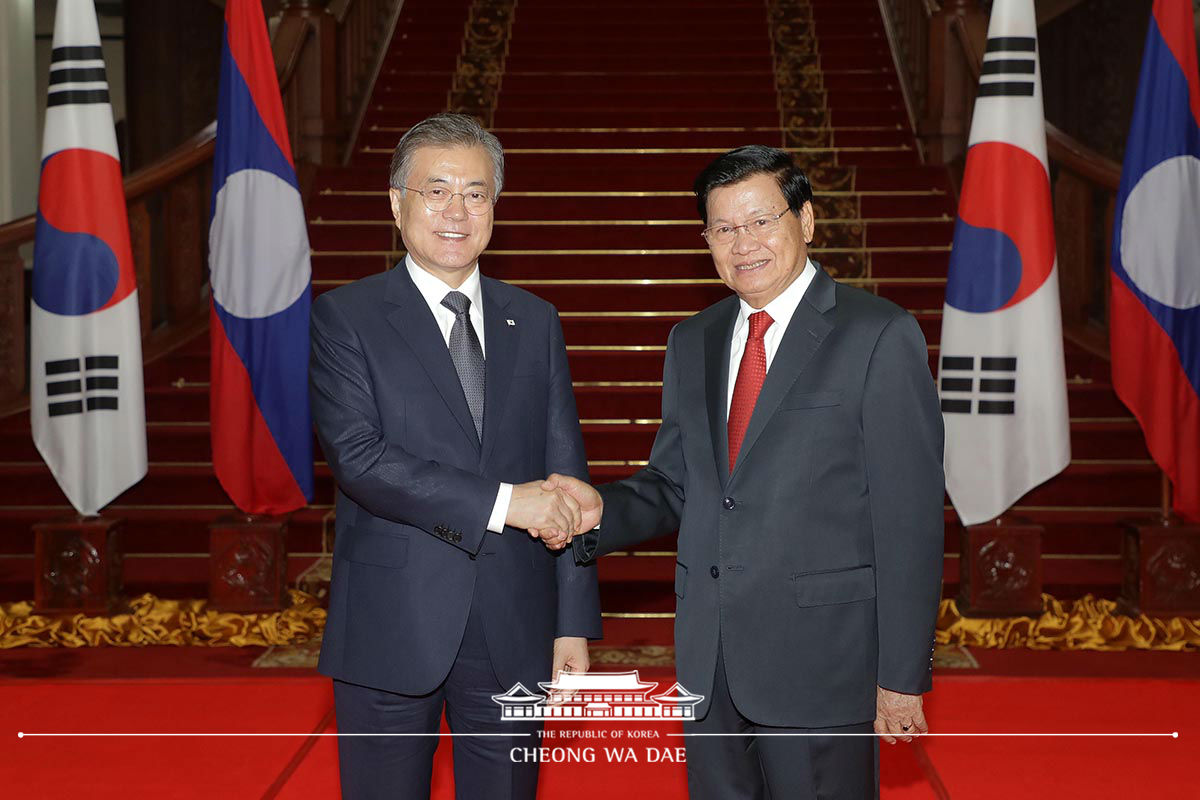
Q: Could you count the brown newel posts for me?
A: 2